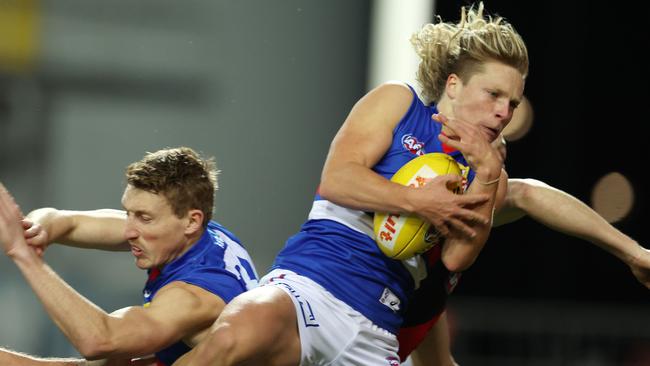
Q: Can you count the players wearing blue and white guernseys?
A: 2